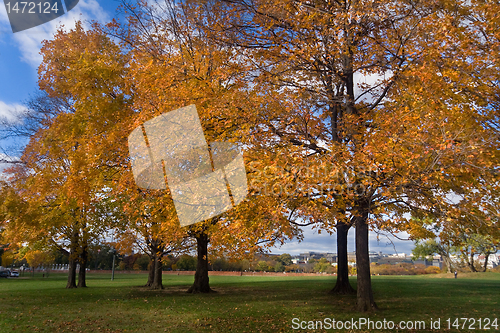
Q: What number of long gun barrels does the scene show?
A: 0